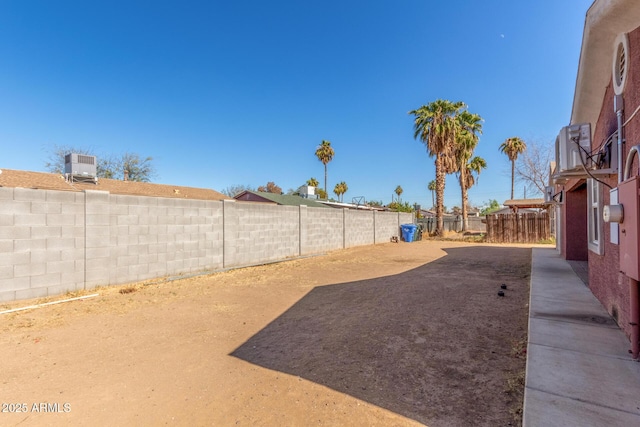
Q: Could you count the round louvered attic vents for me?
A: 1